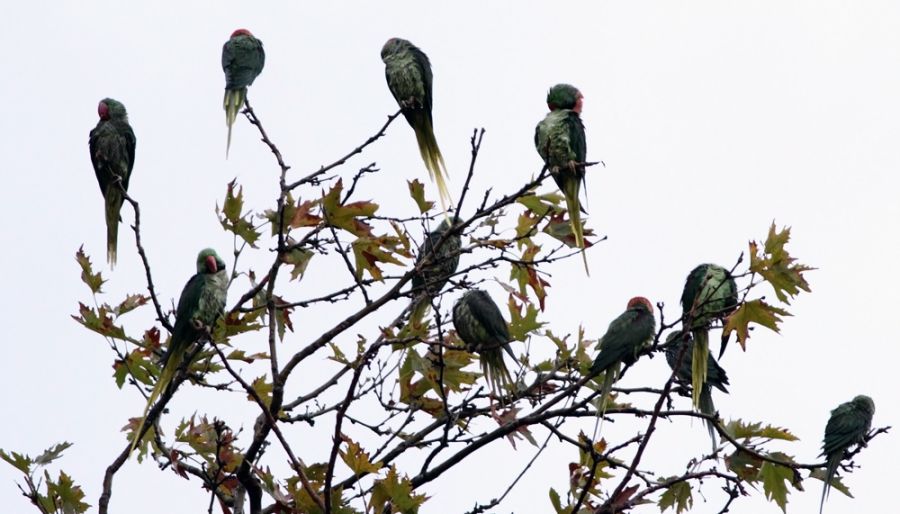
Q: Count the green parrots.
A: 11